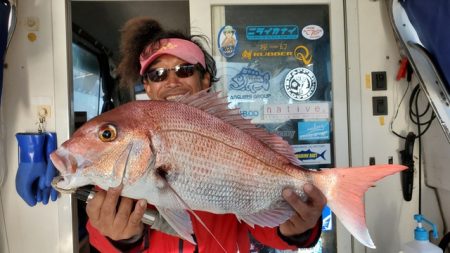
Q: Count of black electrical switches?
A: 2